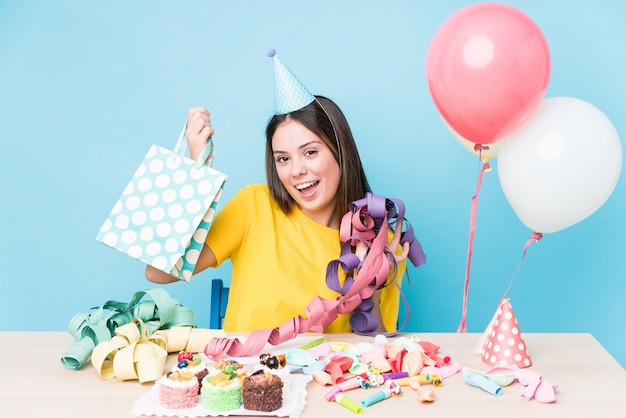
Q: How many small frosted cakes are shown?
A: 6